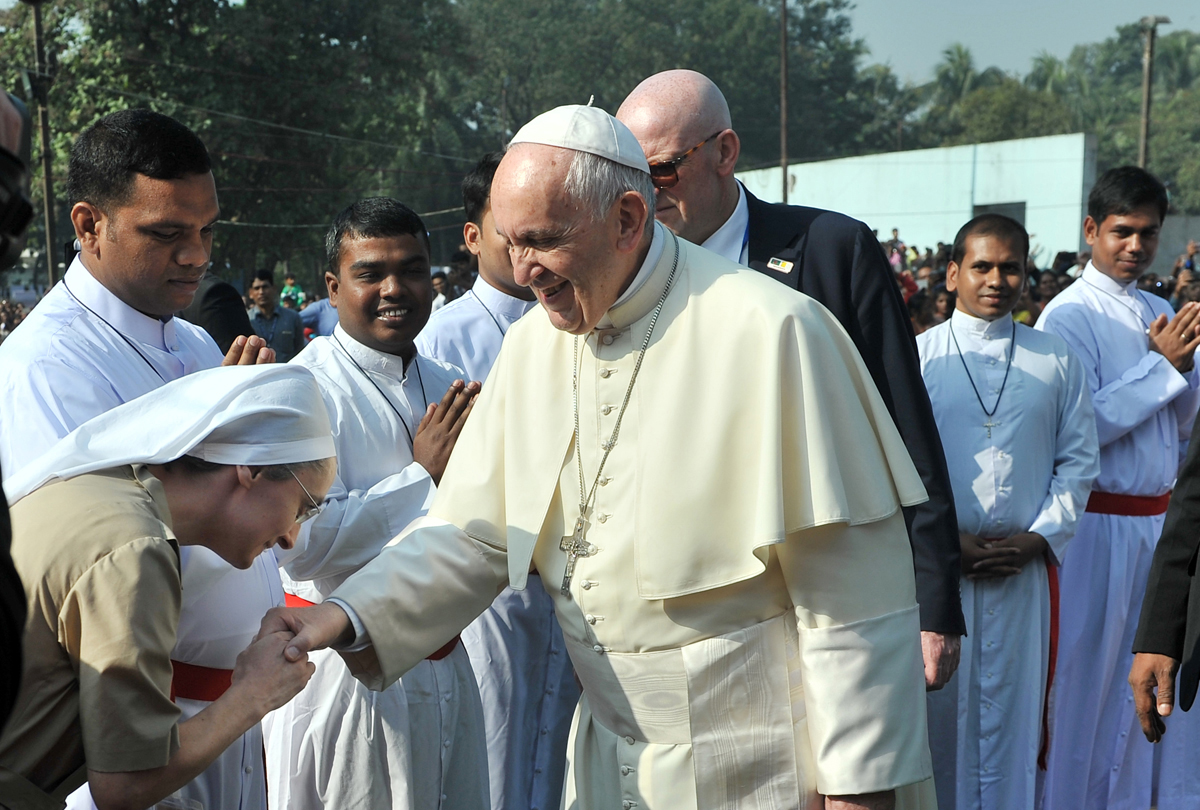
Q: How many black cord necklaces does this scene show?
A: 5